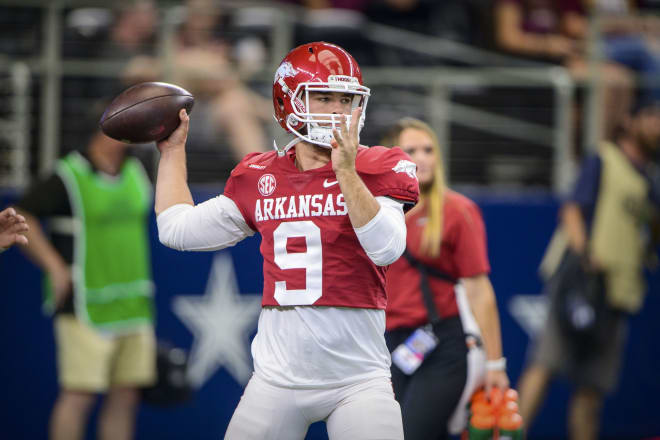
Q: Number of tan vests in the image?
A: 1